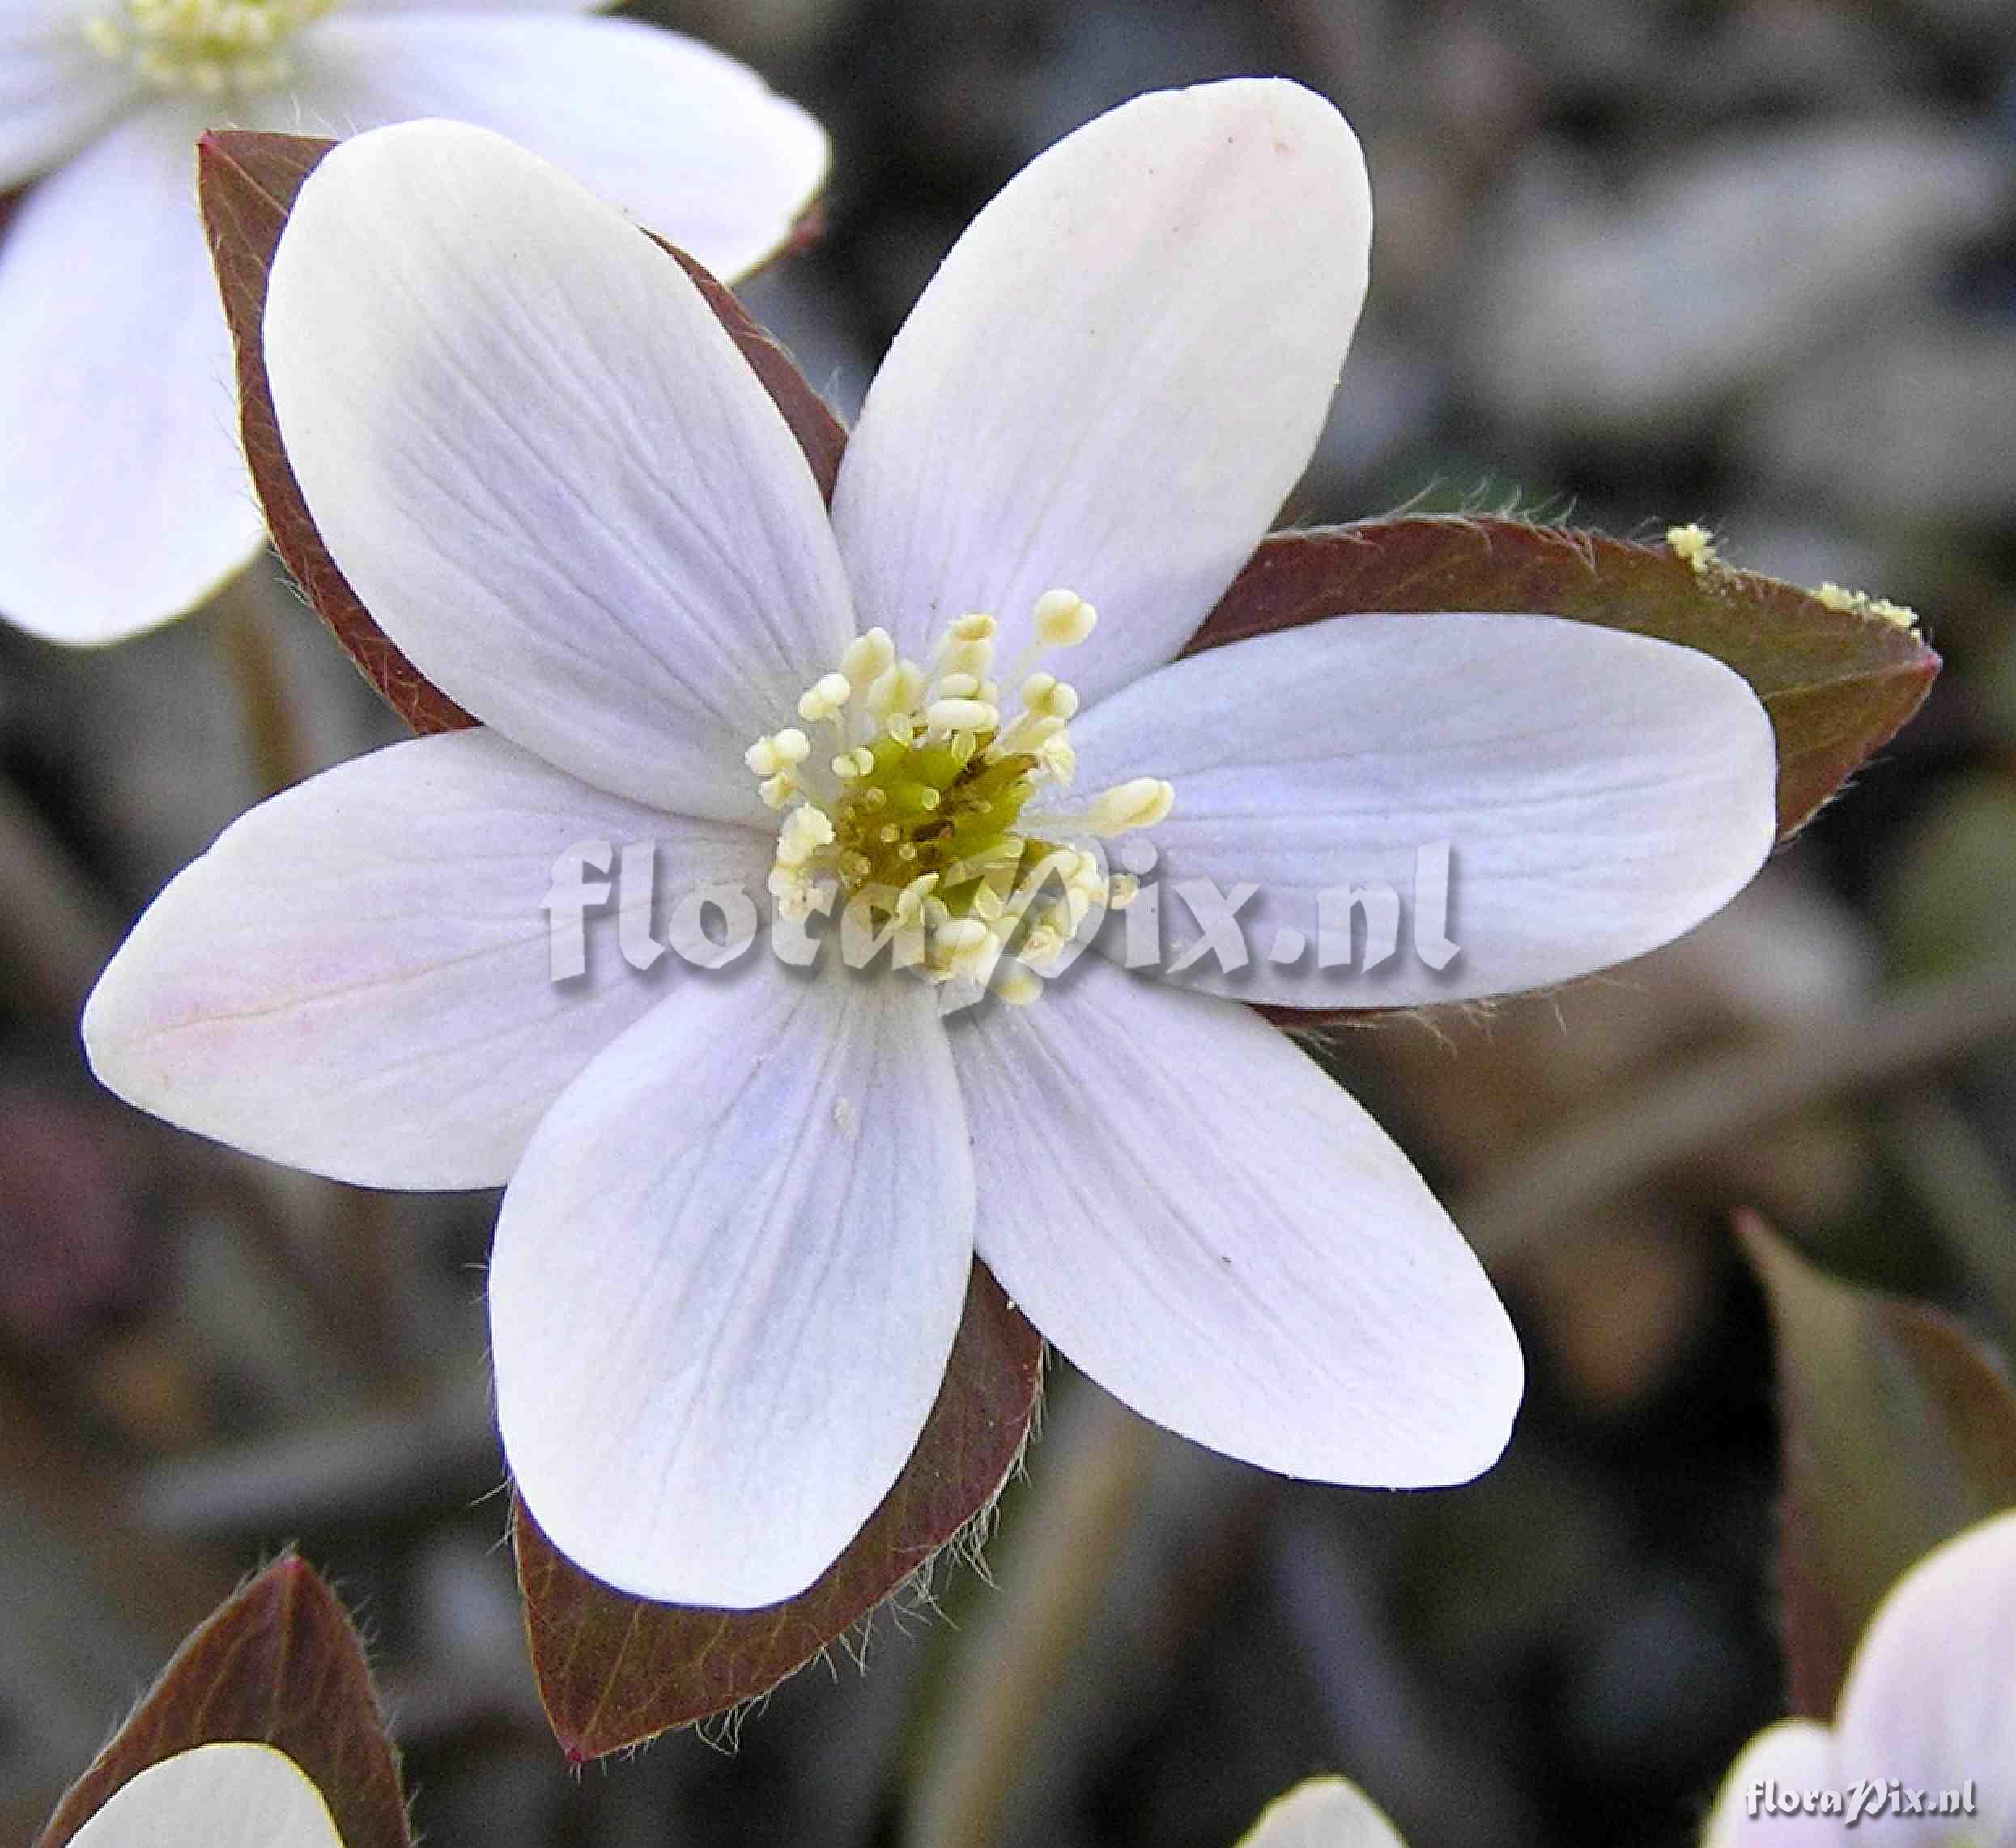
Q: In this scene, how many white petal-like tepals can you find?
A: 6